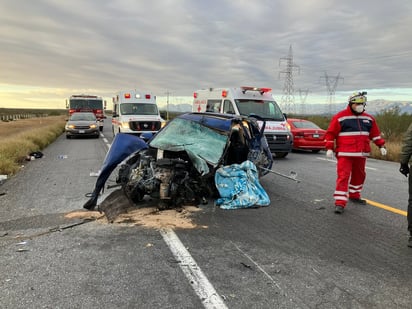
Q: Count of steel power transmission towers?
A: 3